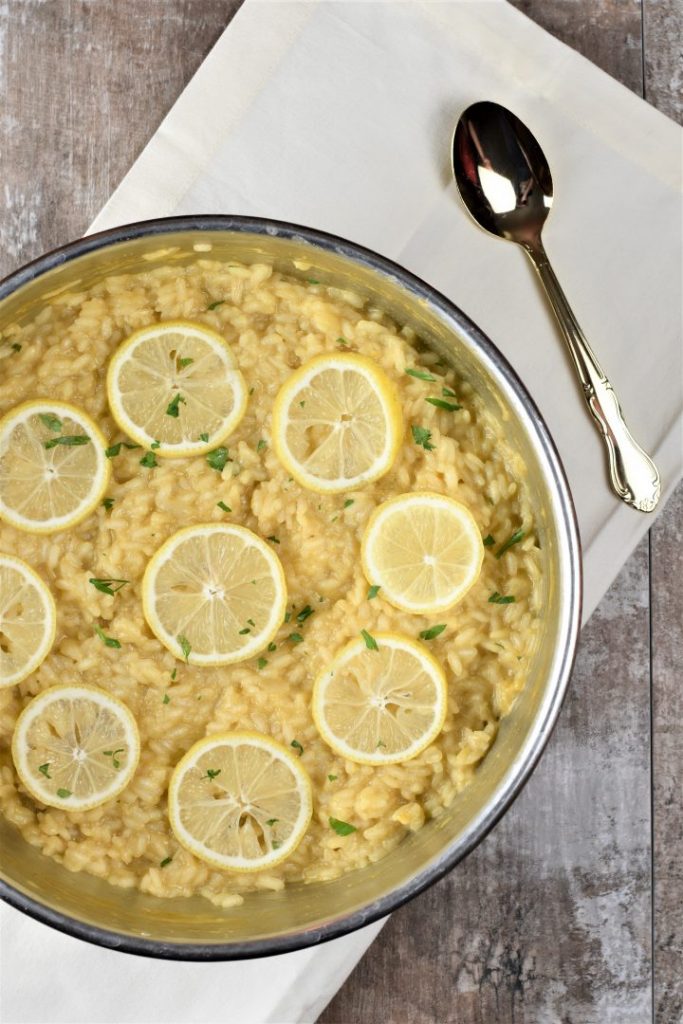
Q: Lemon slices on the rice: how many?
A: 9